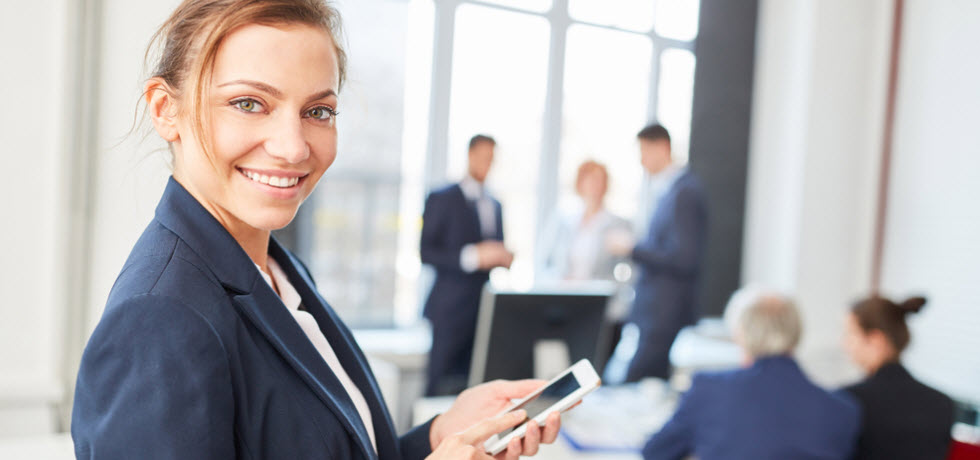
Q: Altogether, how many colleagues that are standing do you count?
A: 3